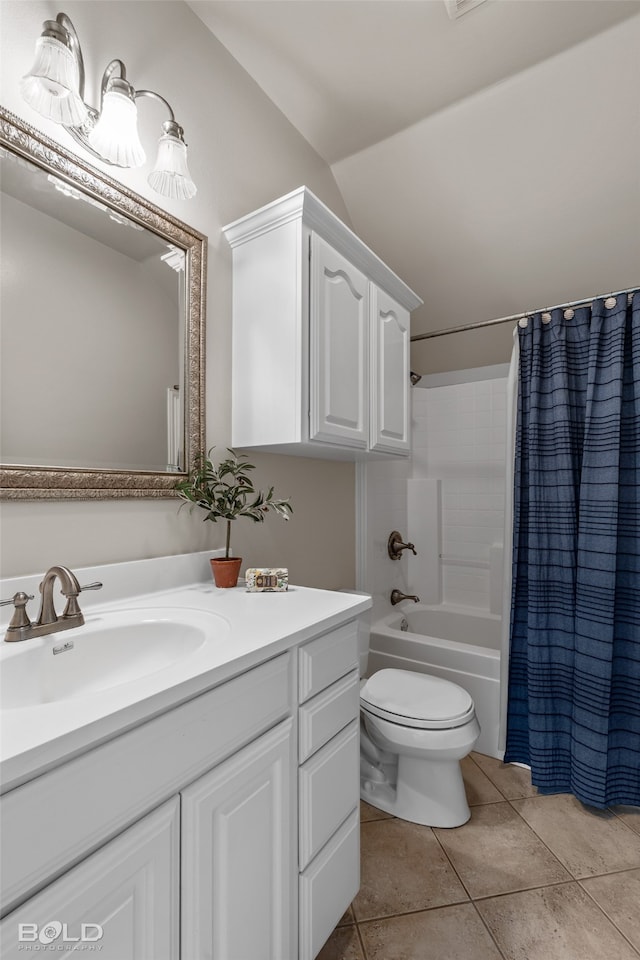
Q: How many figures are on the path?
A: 0